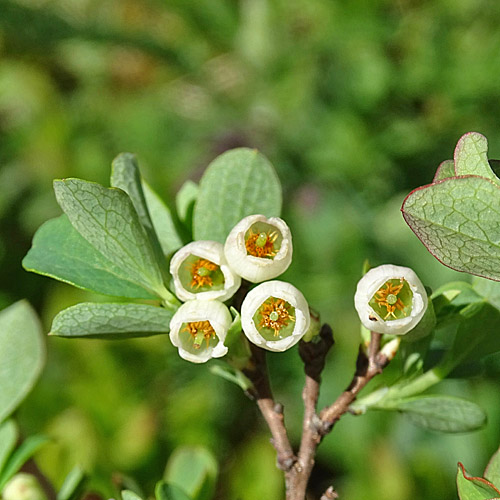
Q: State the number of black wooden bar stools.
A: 0